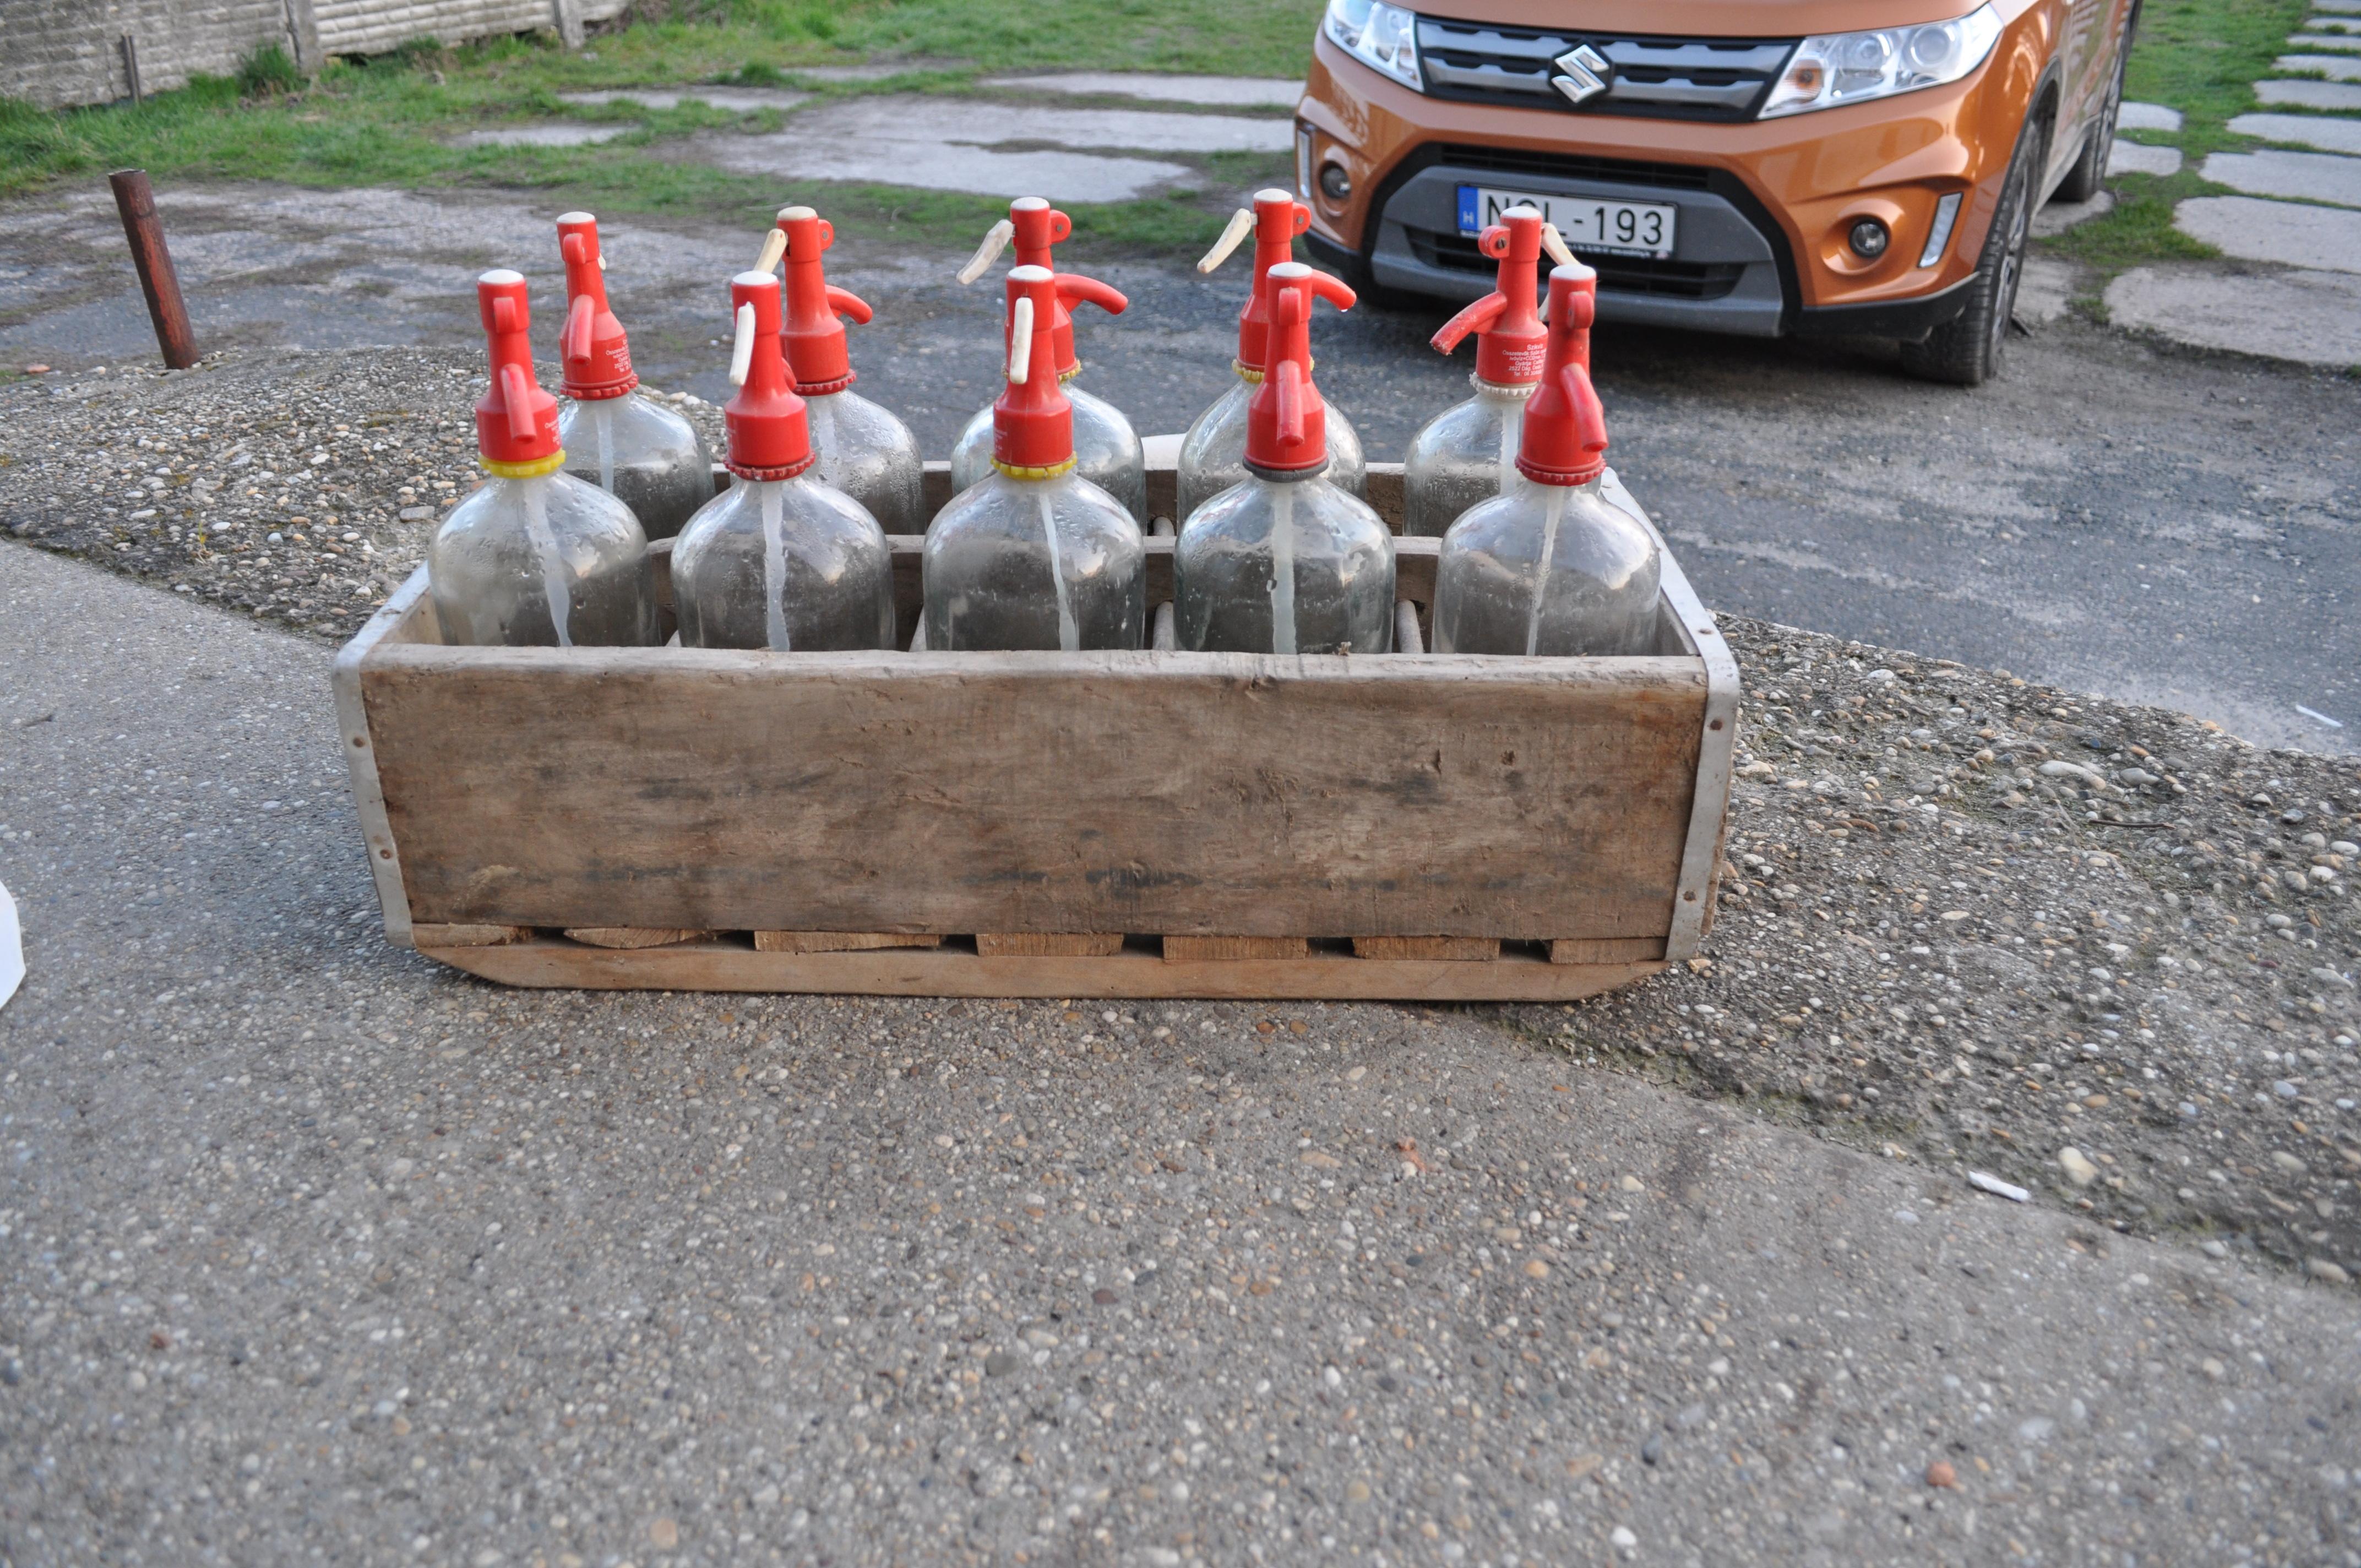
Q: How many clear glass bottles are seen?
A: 10